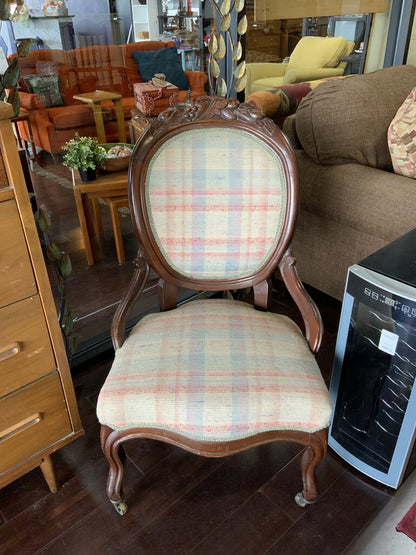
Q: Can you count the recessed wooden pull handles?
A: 2